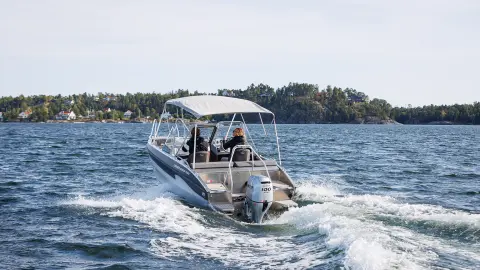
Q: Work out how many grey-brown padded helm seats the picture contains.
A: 2